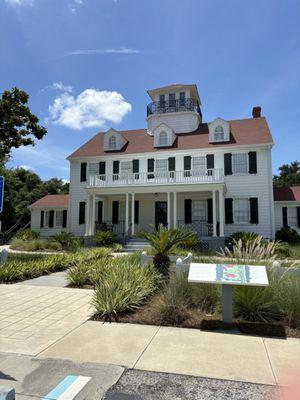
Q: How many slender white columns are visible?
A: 8